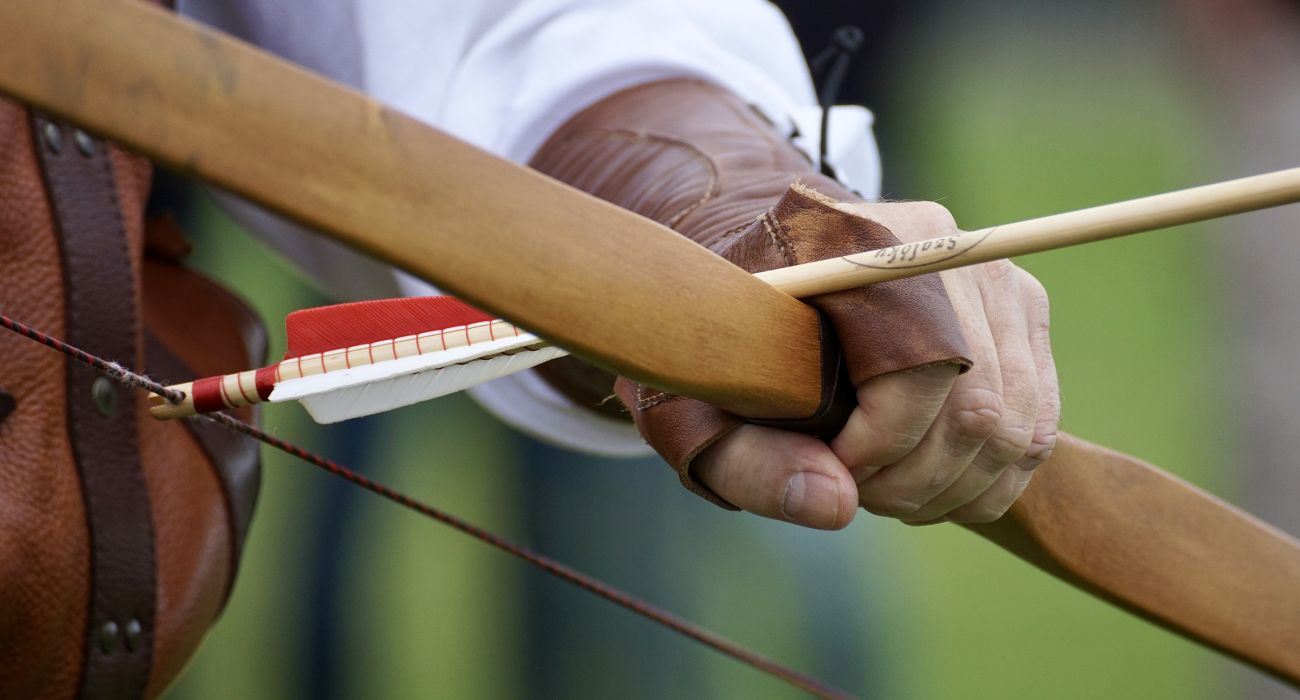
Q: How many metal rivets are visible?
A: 5